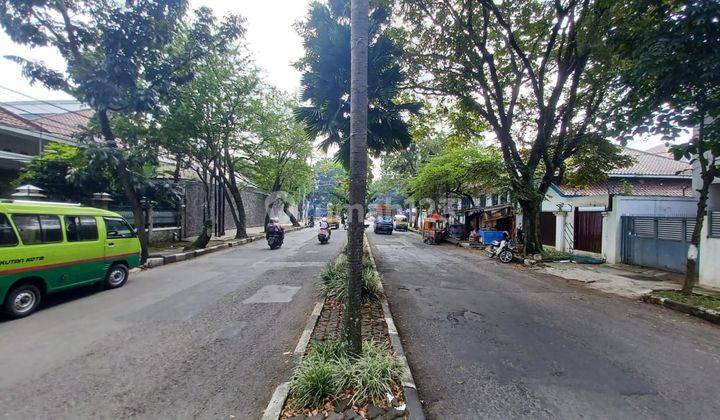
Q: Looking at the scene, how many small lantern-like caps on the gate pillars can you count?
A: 2